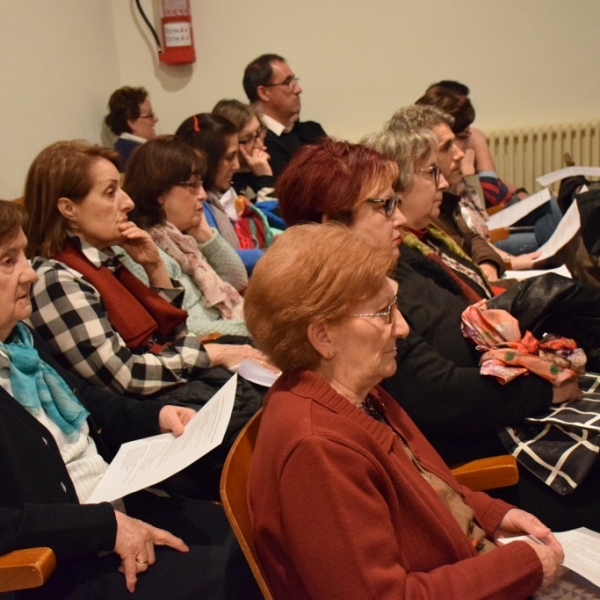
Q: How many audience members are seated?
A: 13